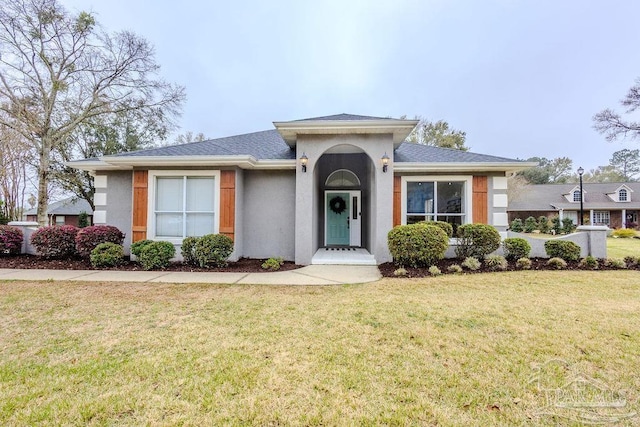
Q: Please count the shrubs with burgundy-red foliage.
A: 3